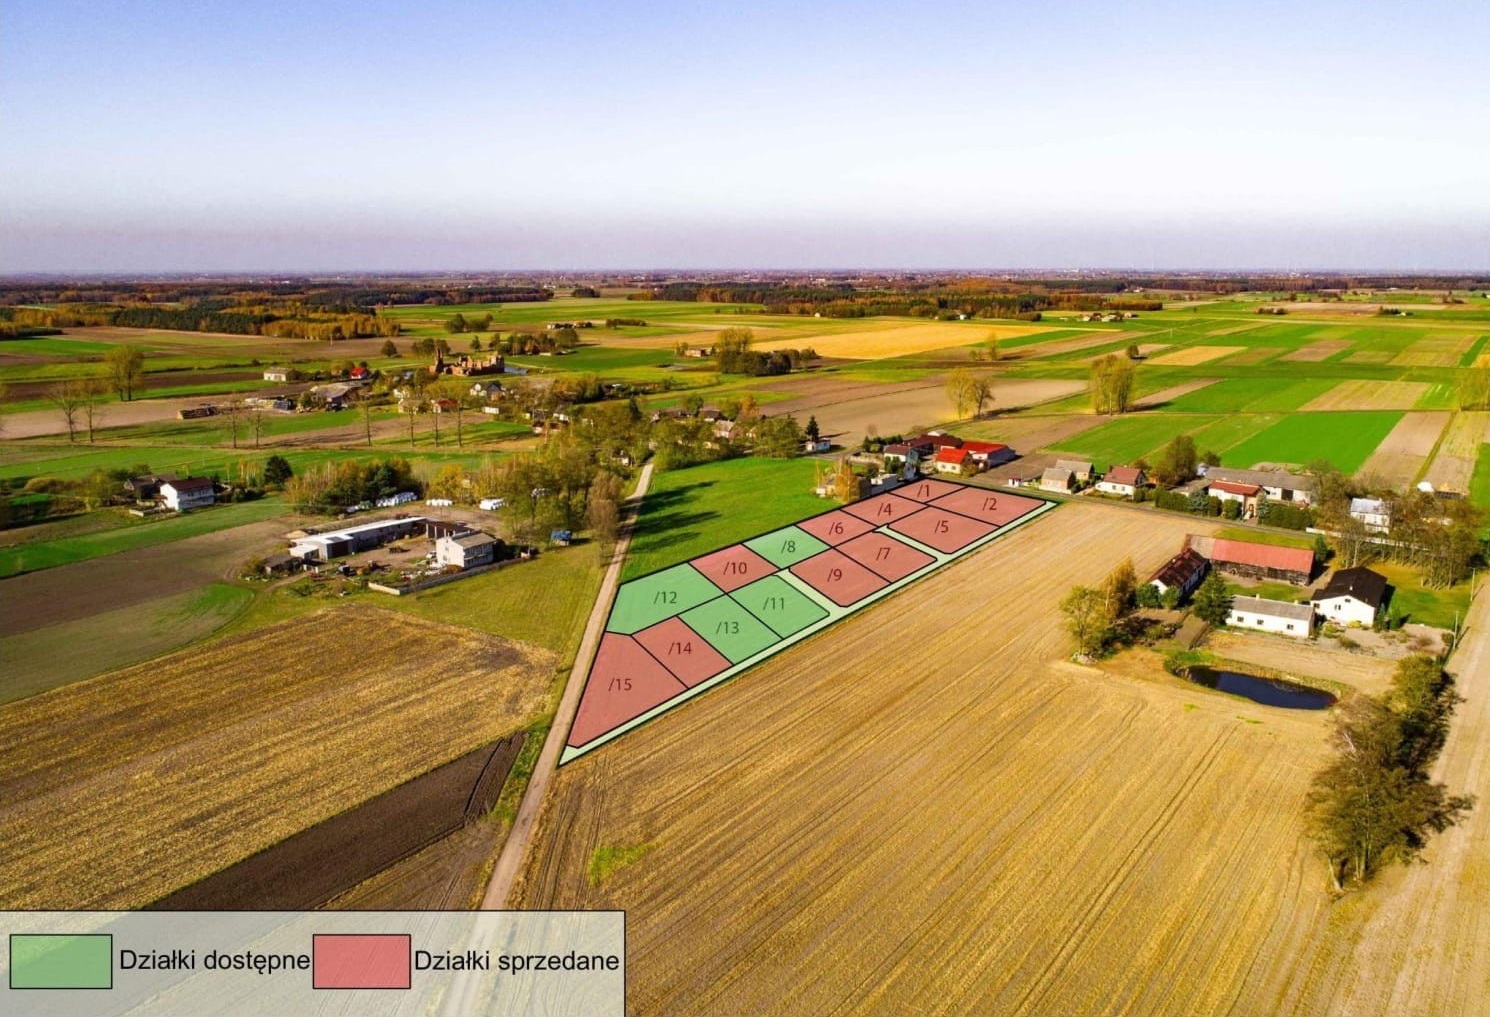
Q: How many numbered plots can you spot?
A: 14